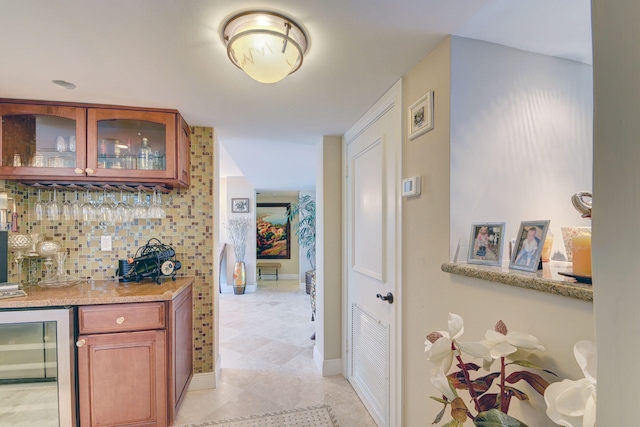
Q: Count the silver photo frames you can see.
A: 2